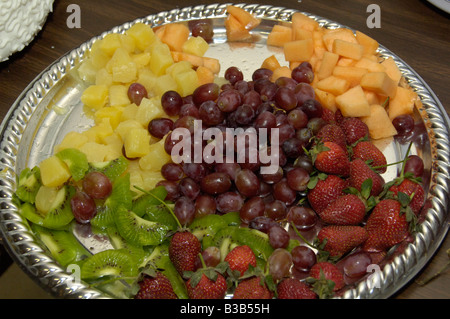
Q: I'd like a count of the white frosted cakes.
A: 1